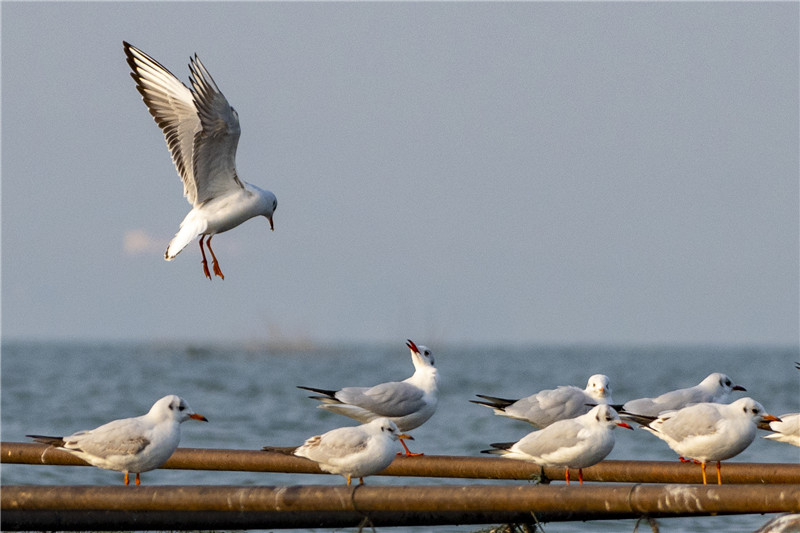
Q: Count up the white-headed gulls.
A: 8